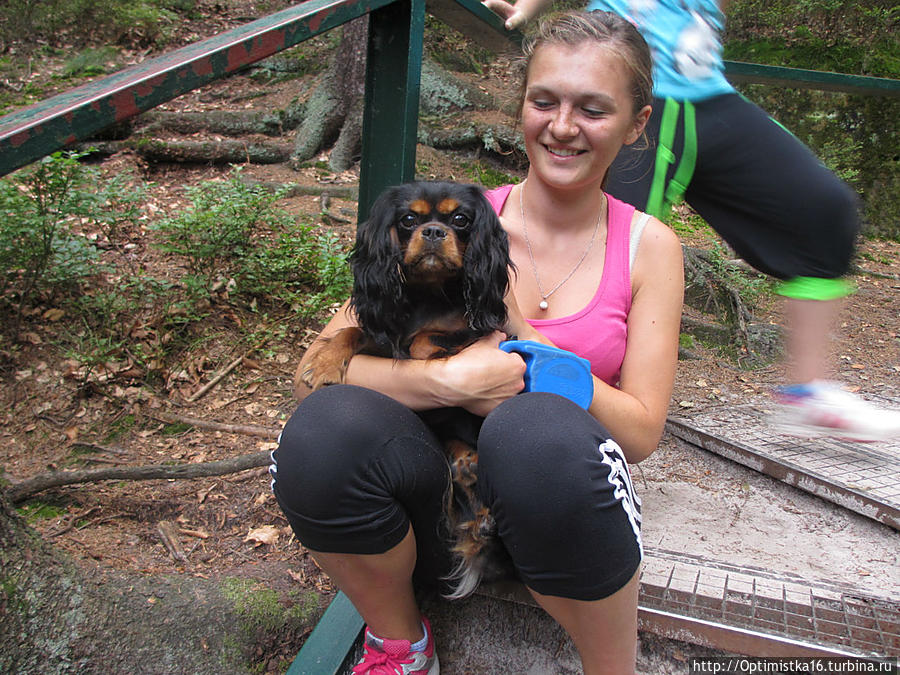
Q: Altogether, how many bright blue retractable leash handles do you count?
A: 1